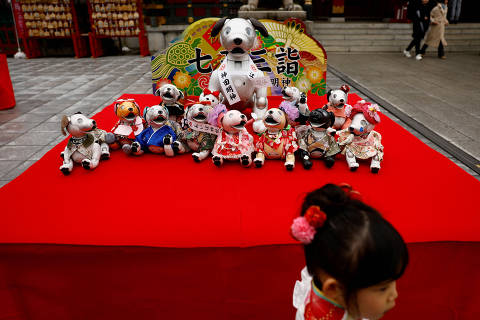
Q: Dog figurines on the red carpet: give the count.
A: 13